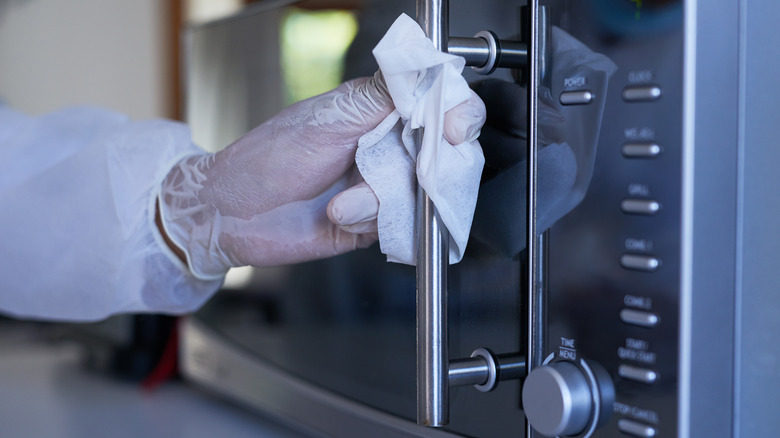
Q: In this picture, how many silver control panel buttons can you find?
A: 8